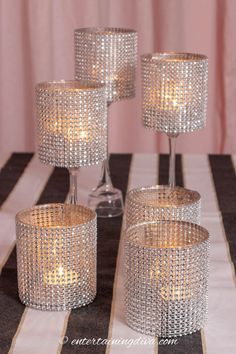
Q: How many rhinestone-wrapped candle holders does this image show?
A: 6